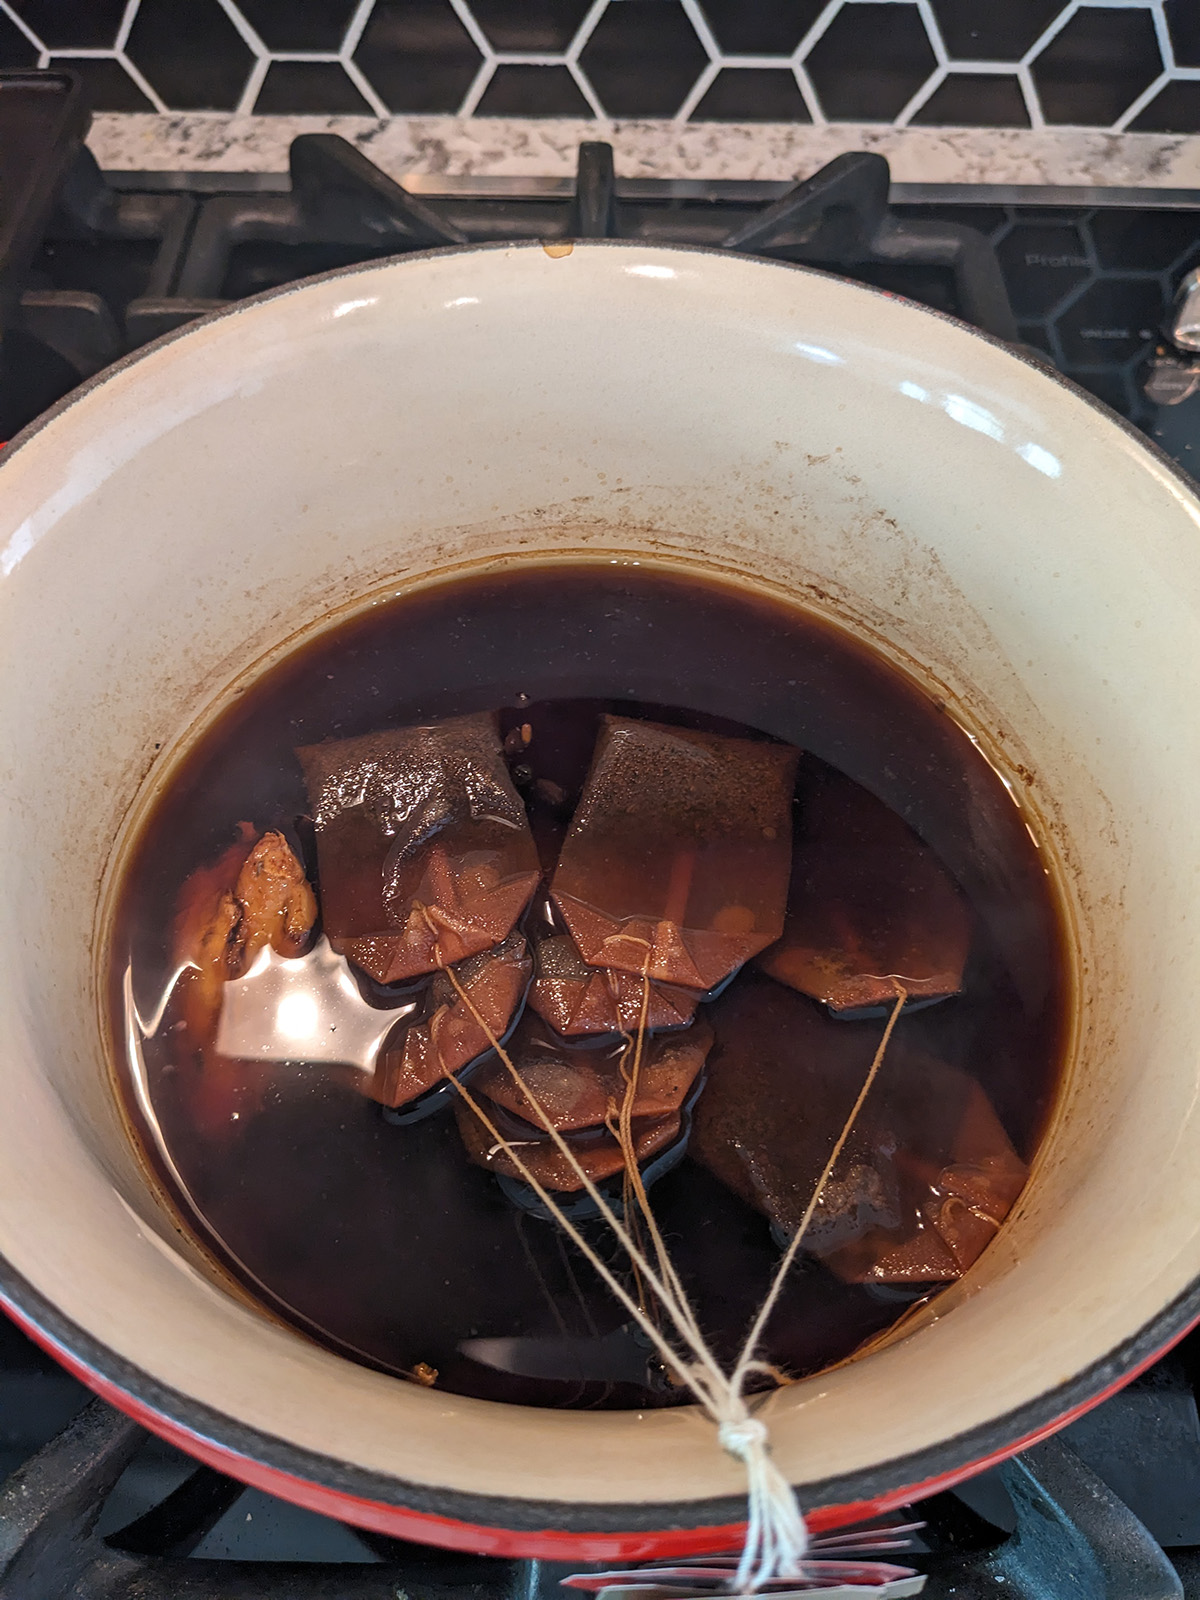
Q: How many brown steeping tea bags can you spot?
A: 8